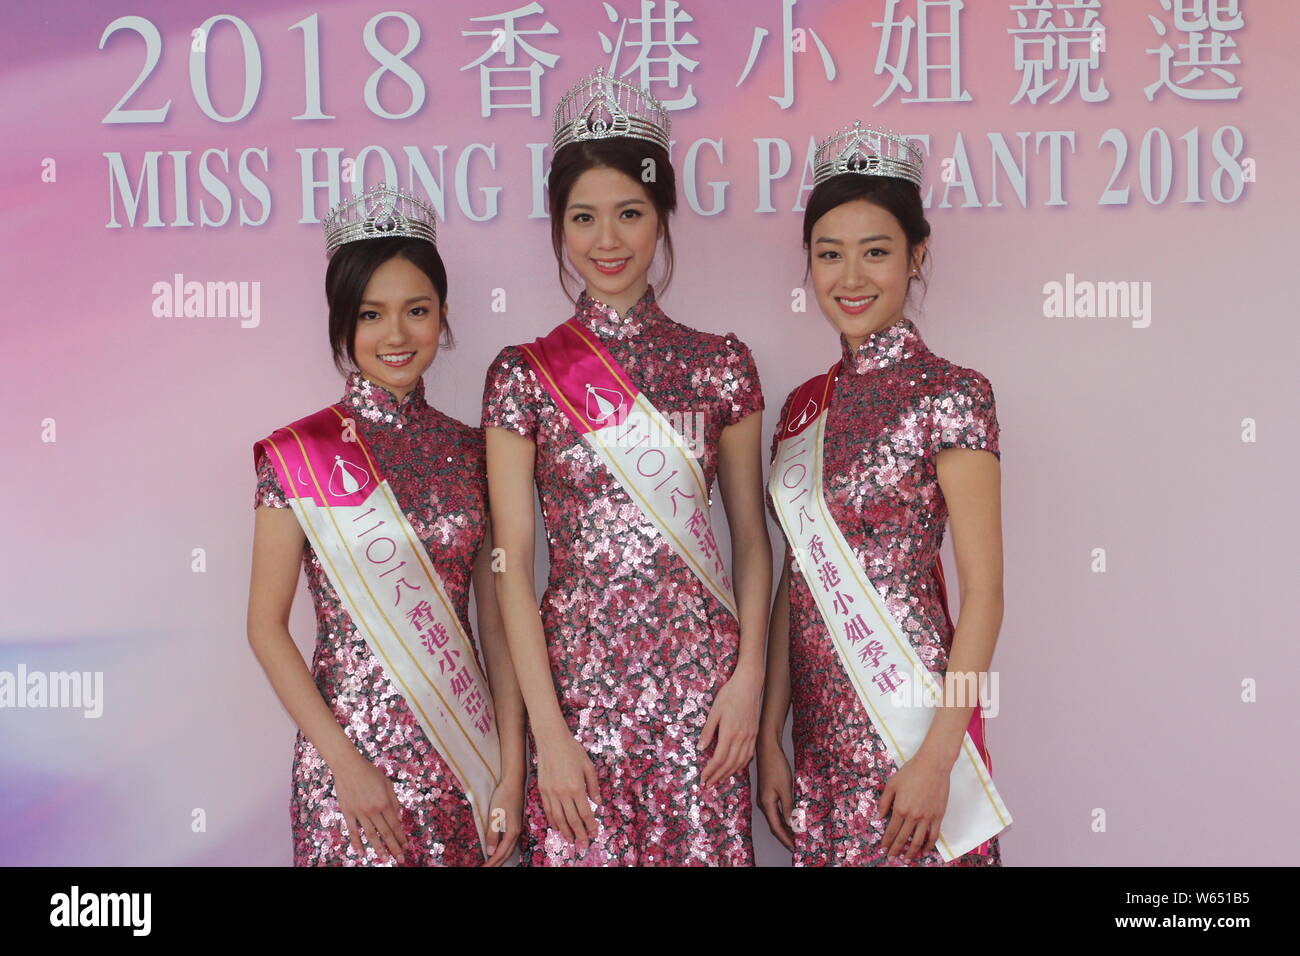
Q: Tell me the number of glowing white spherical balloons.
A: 0